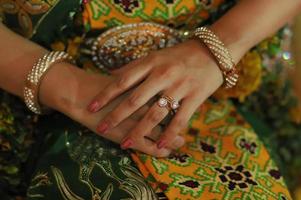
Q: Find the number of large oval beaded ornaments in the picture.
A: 1